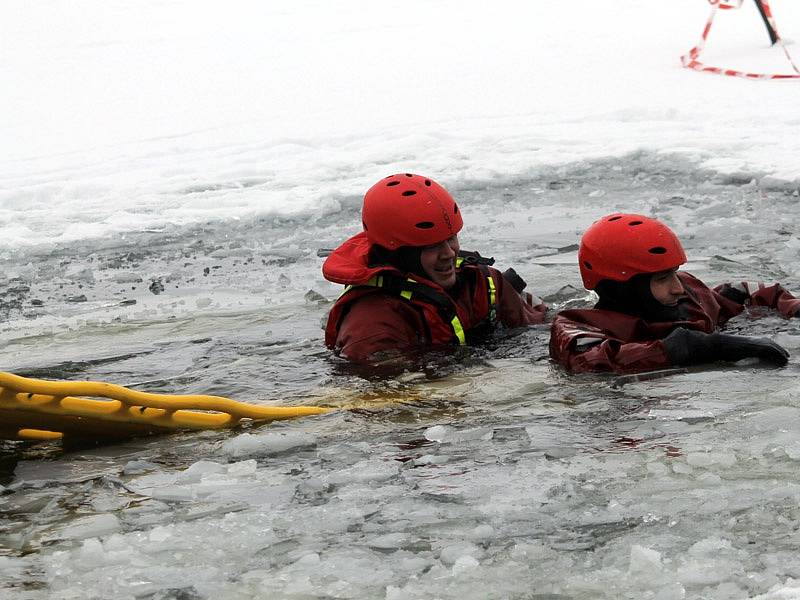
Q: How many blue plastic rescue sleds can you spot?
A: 0